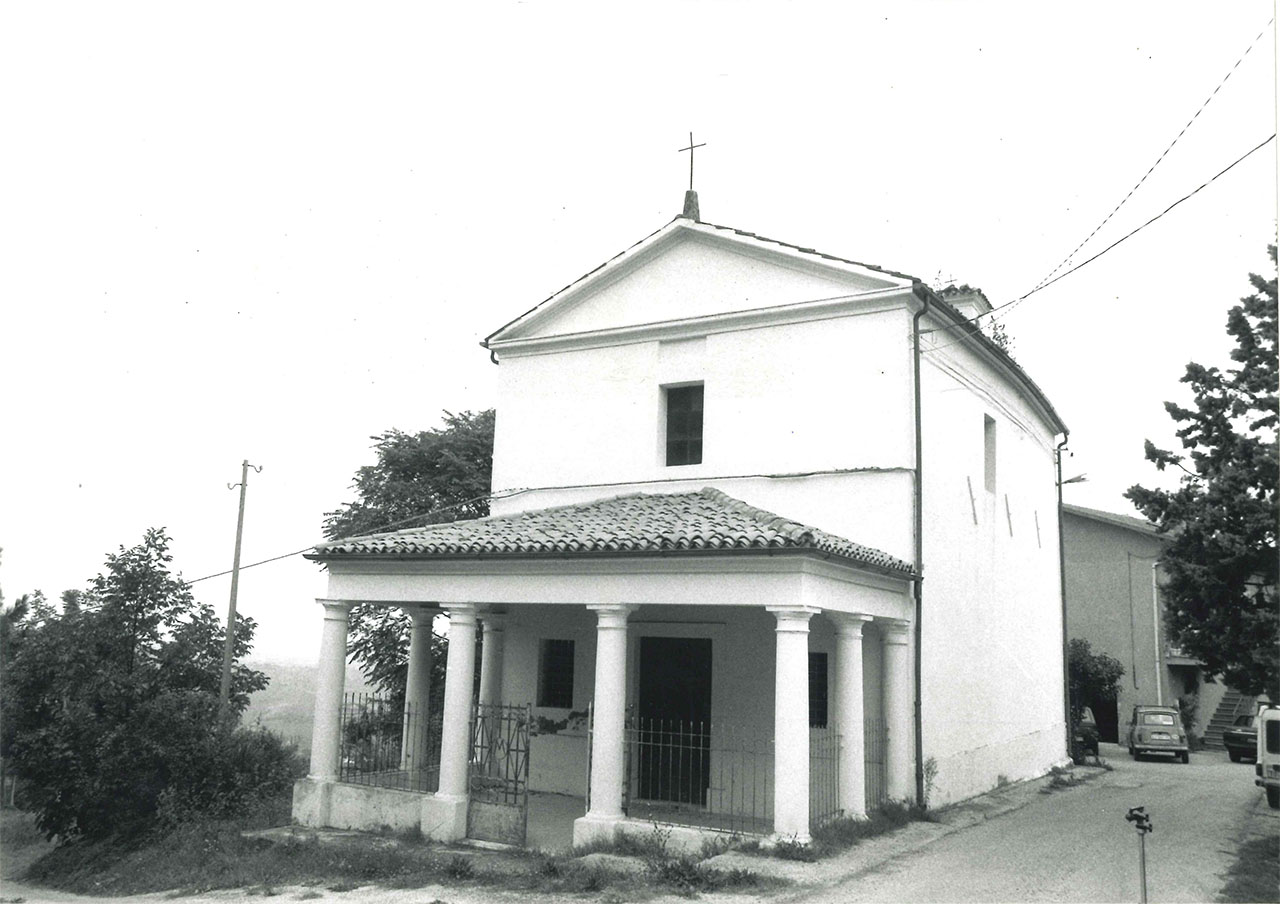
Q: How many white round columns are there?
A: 8